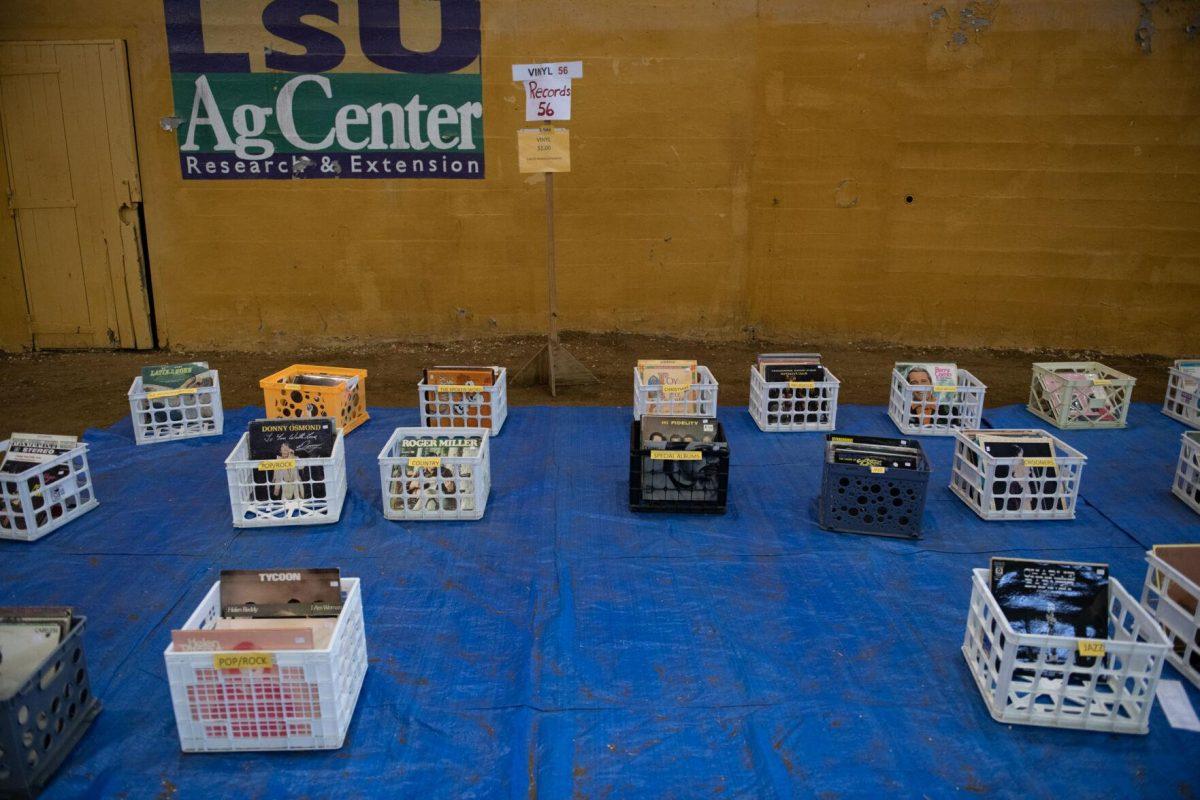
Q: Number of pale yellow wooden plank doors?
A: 1